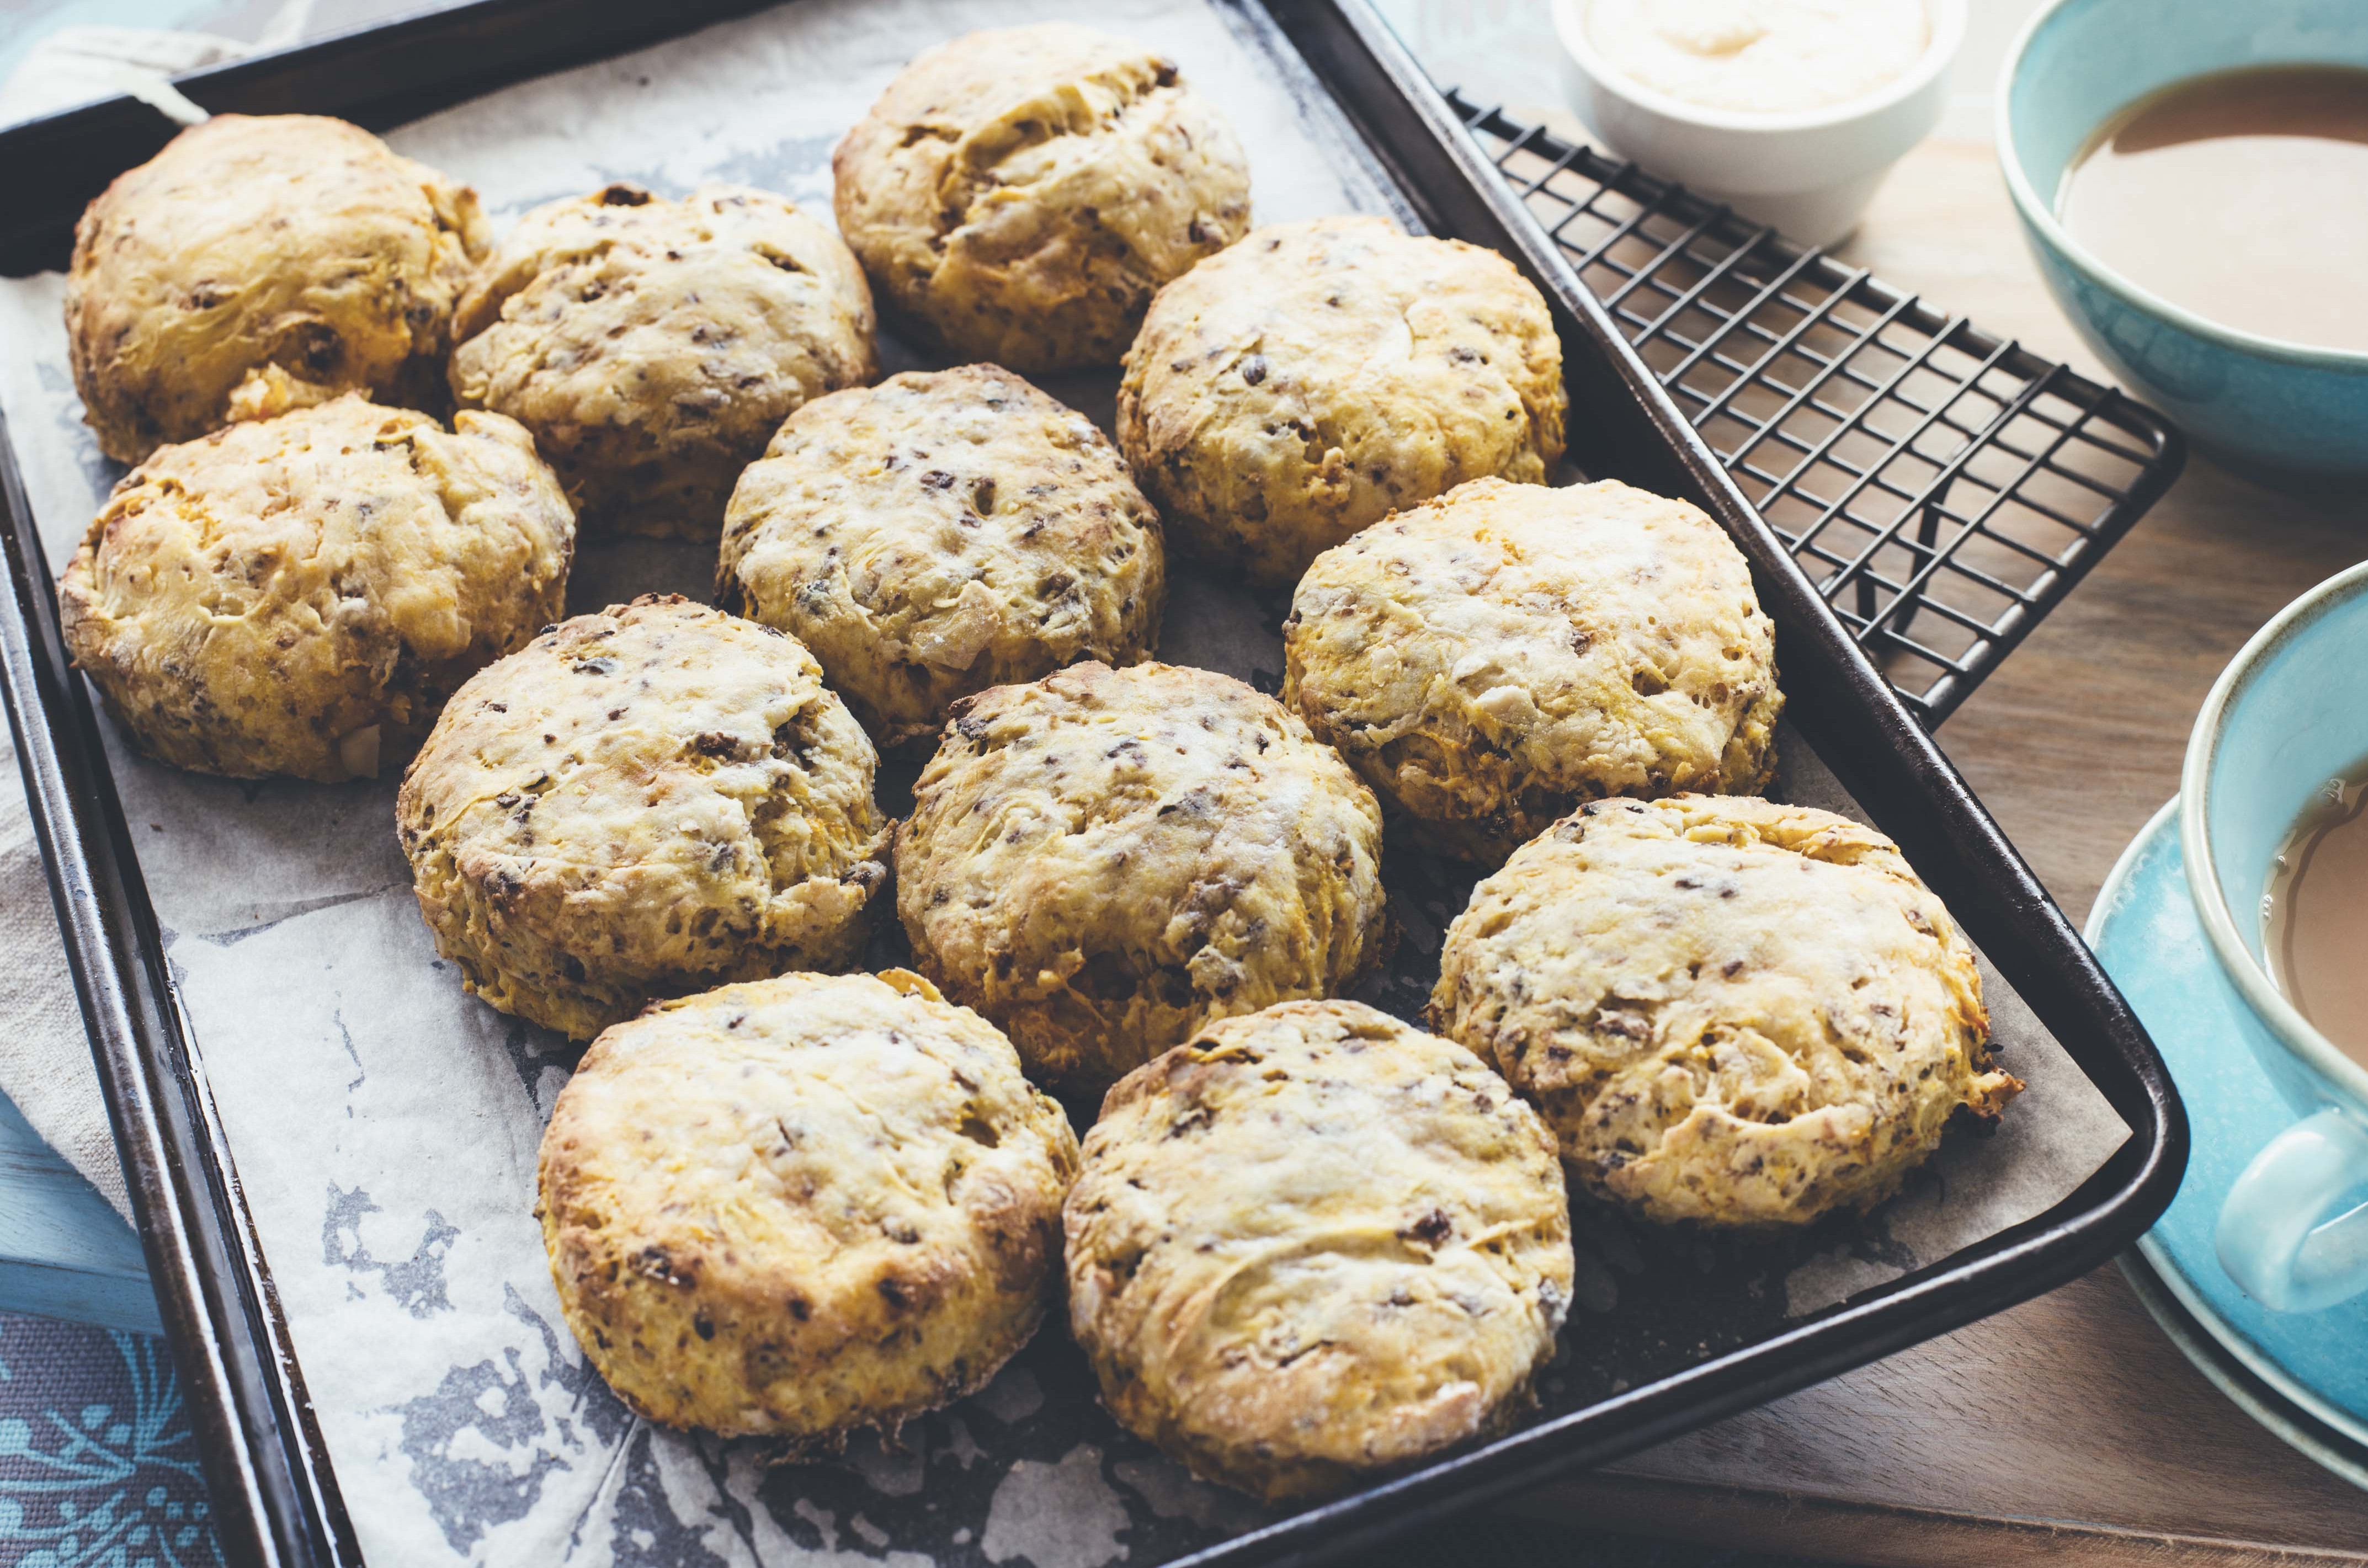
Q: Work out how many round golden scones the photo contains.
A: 12